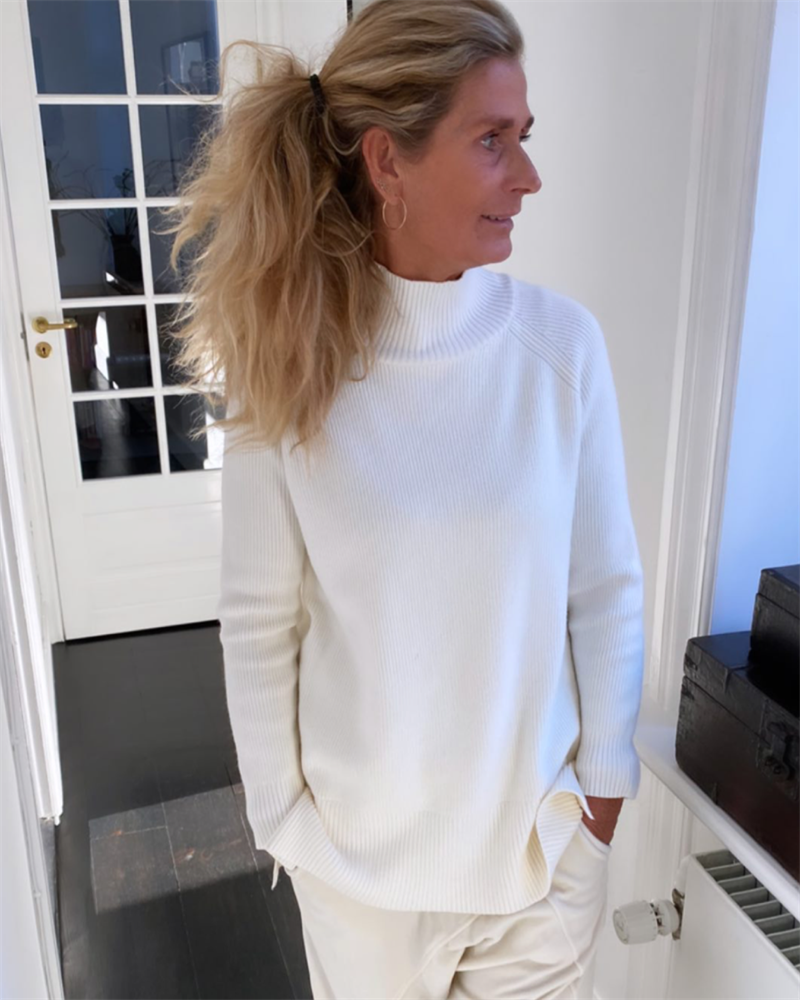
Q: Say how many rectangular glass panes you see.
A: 10